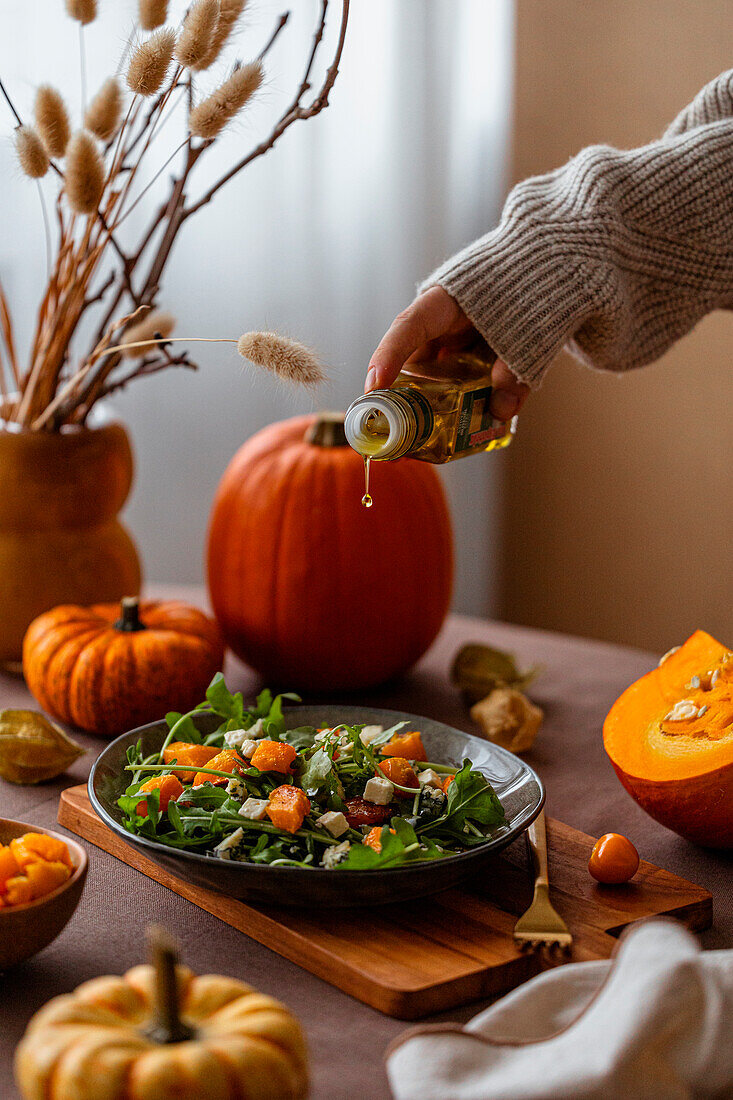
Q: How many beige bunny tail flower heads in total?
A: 12